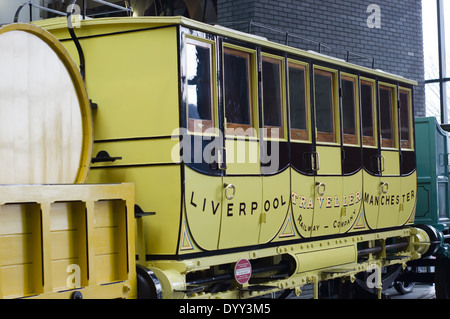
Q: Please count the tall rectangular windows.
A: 9